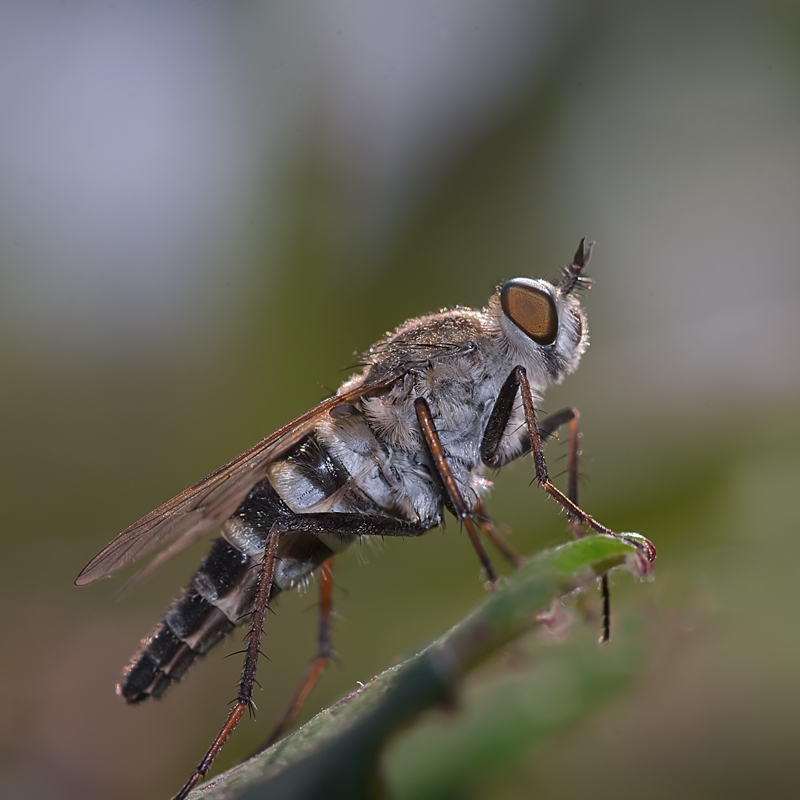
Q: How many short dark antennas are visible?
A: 2